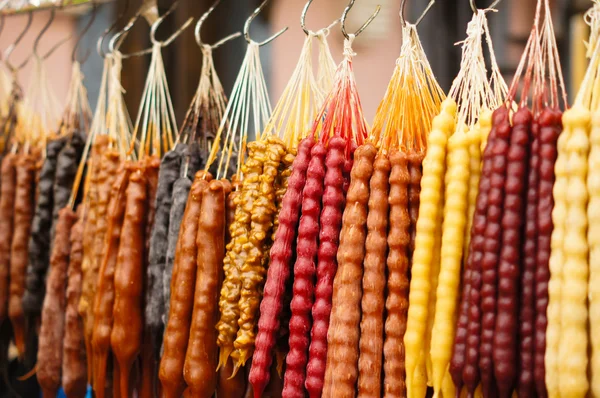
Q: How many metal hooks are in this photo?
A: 13